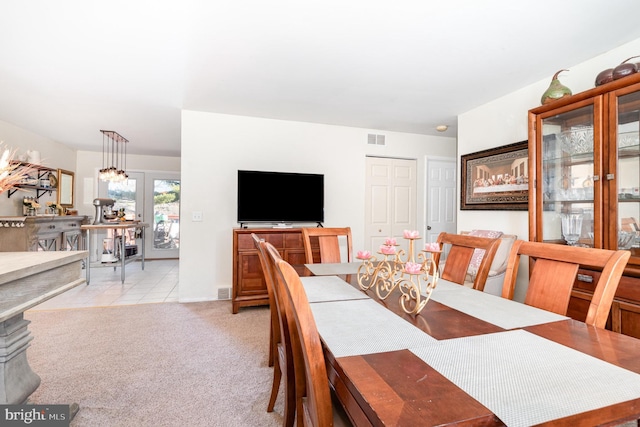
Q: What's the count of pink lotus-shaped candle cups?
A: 6